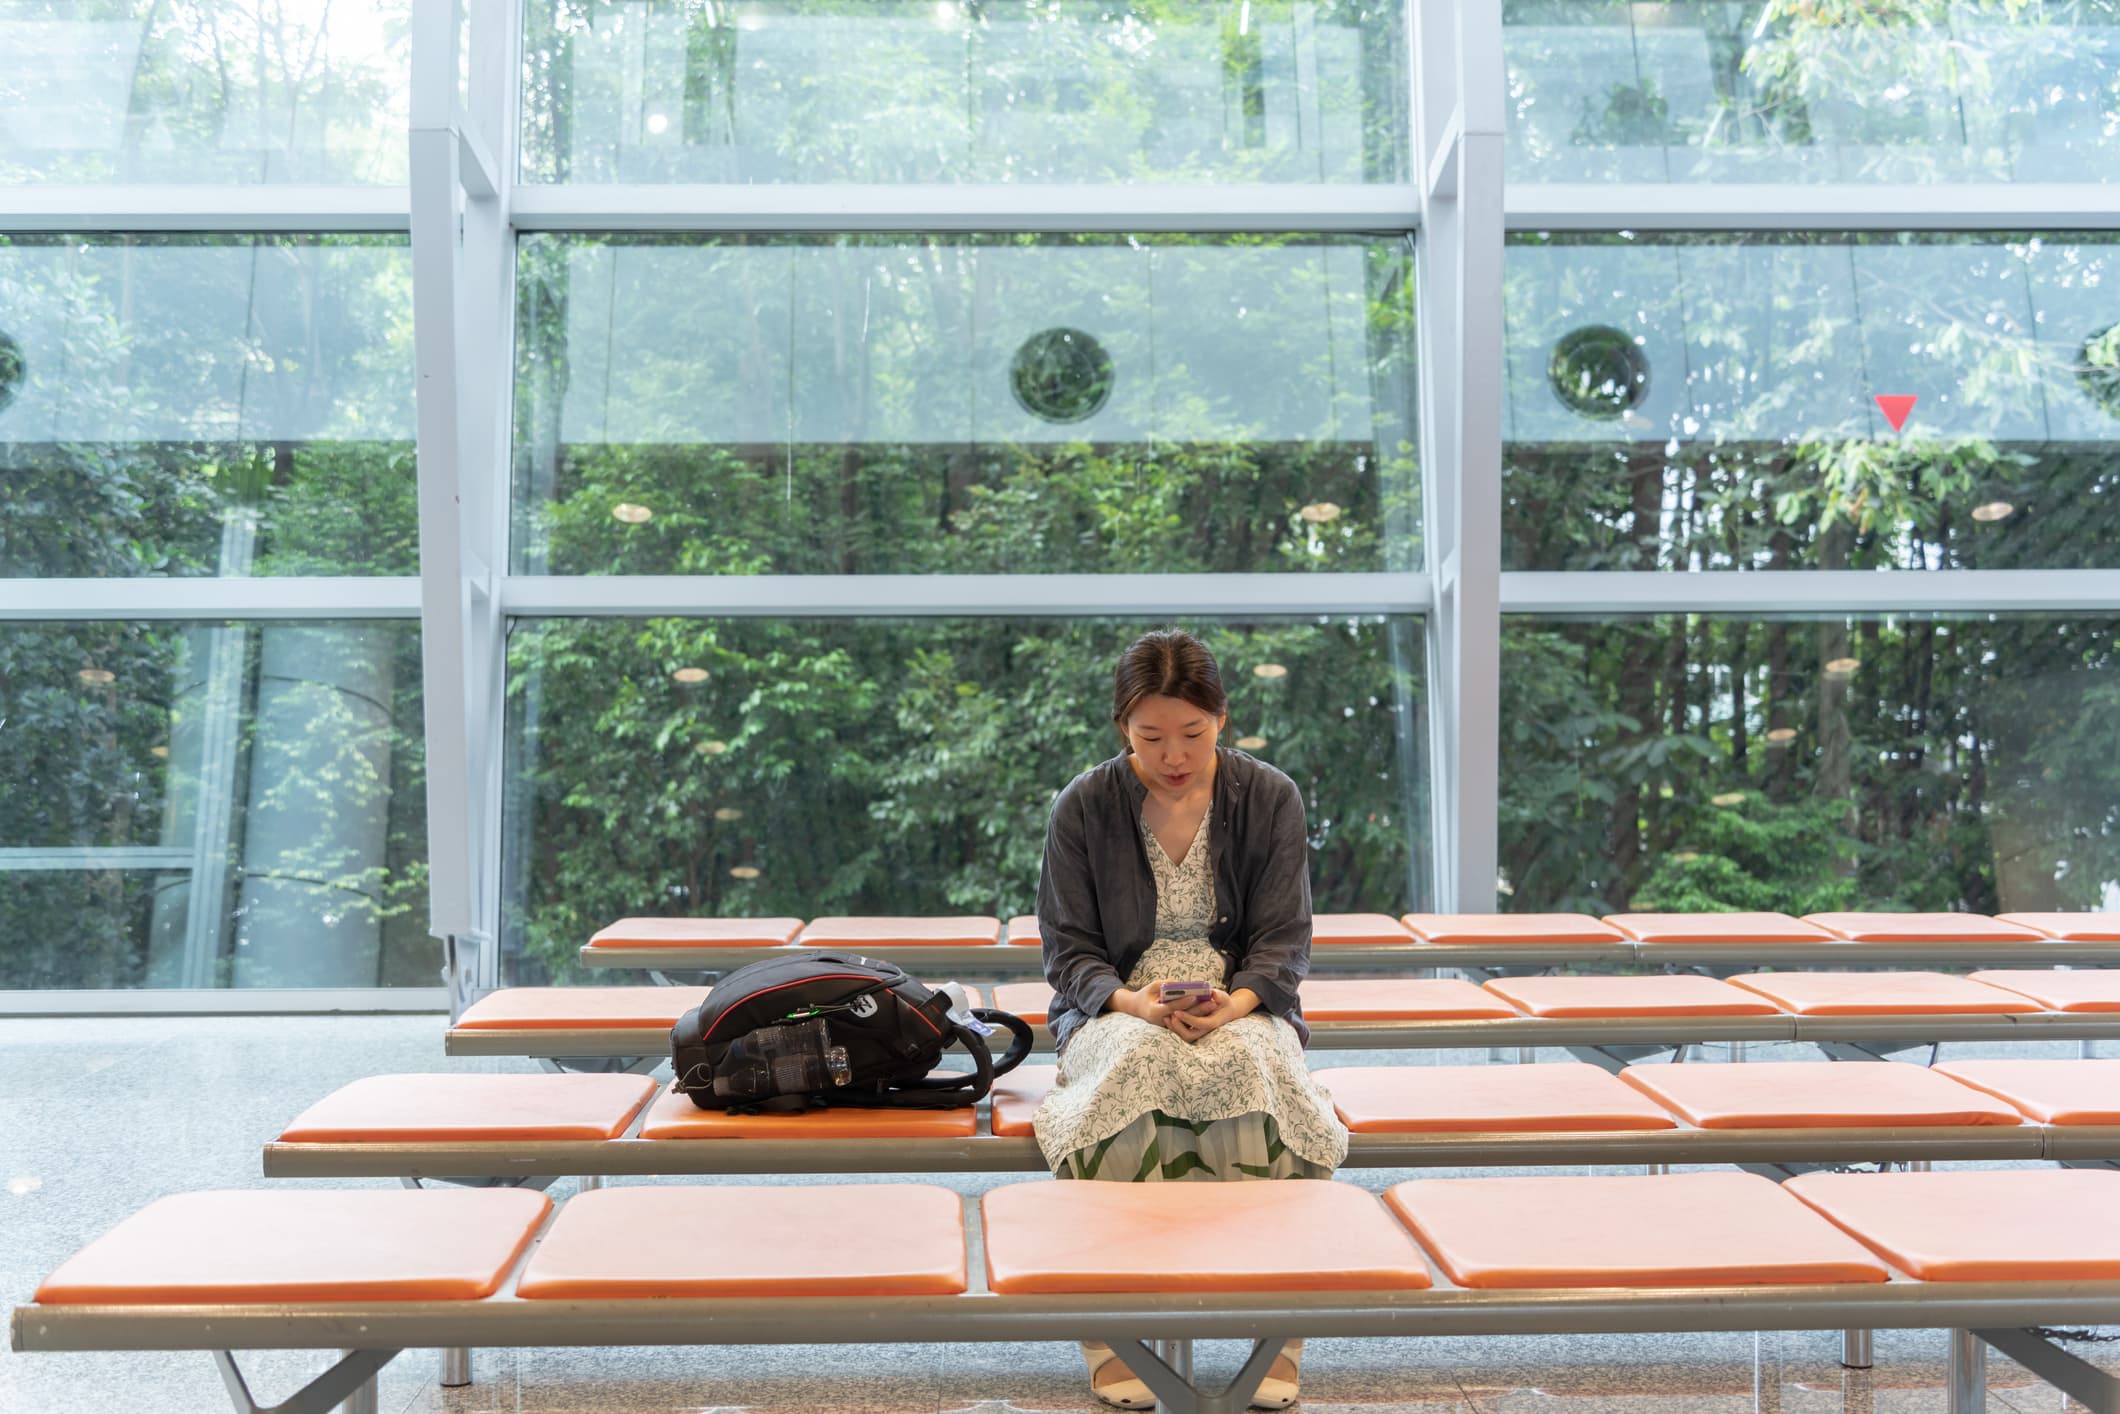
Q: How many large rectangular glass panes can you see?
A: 9